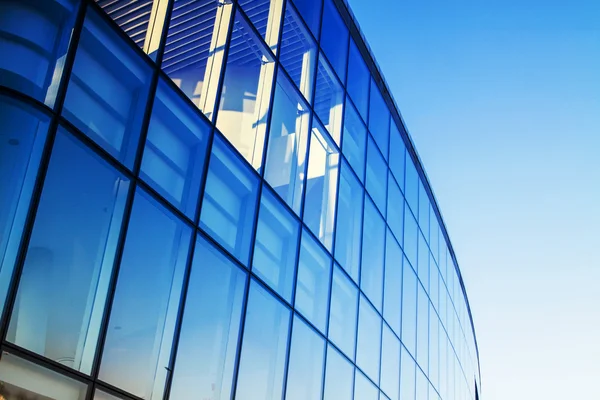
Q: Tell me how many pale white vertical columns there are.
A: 5